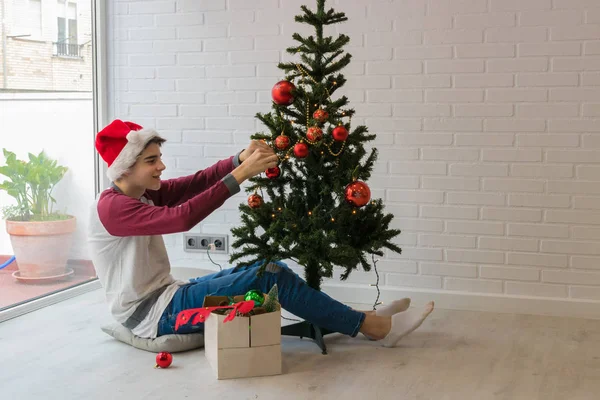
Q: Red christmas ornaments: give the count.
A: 10